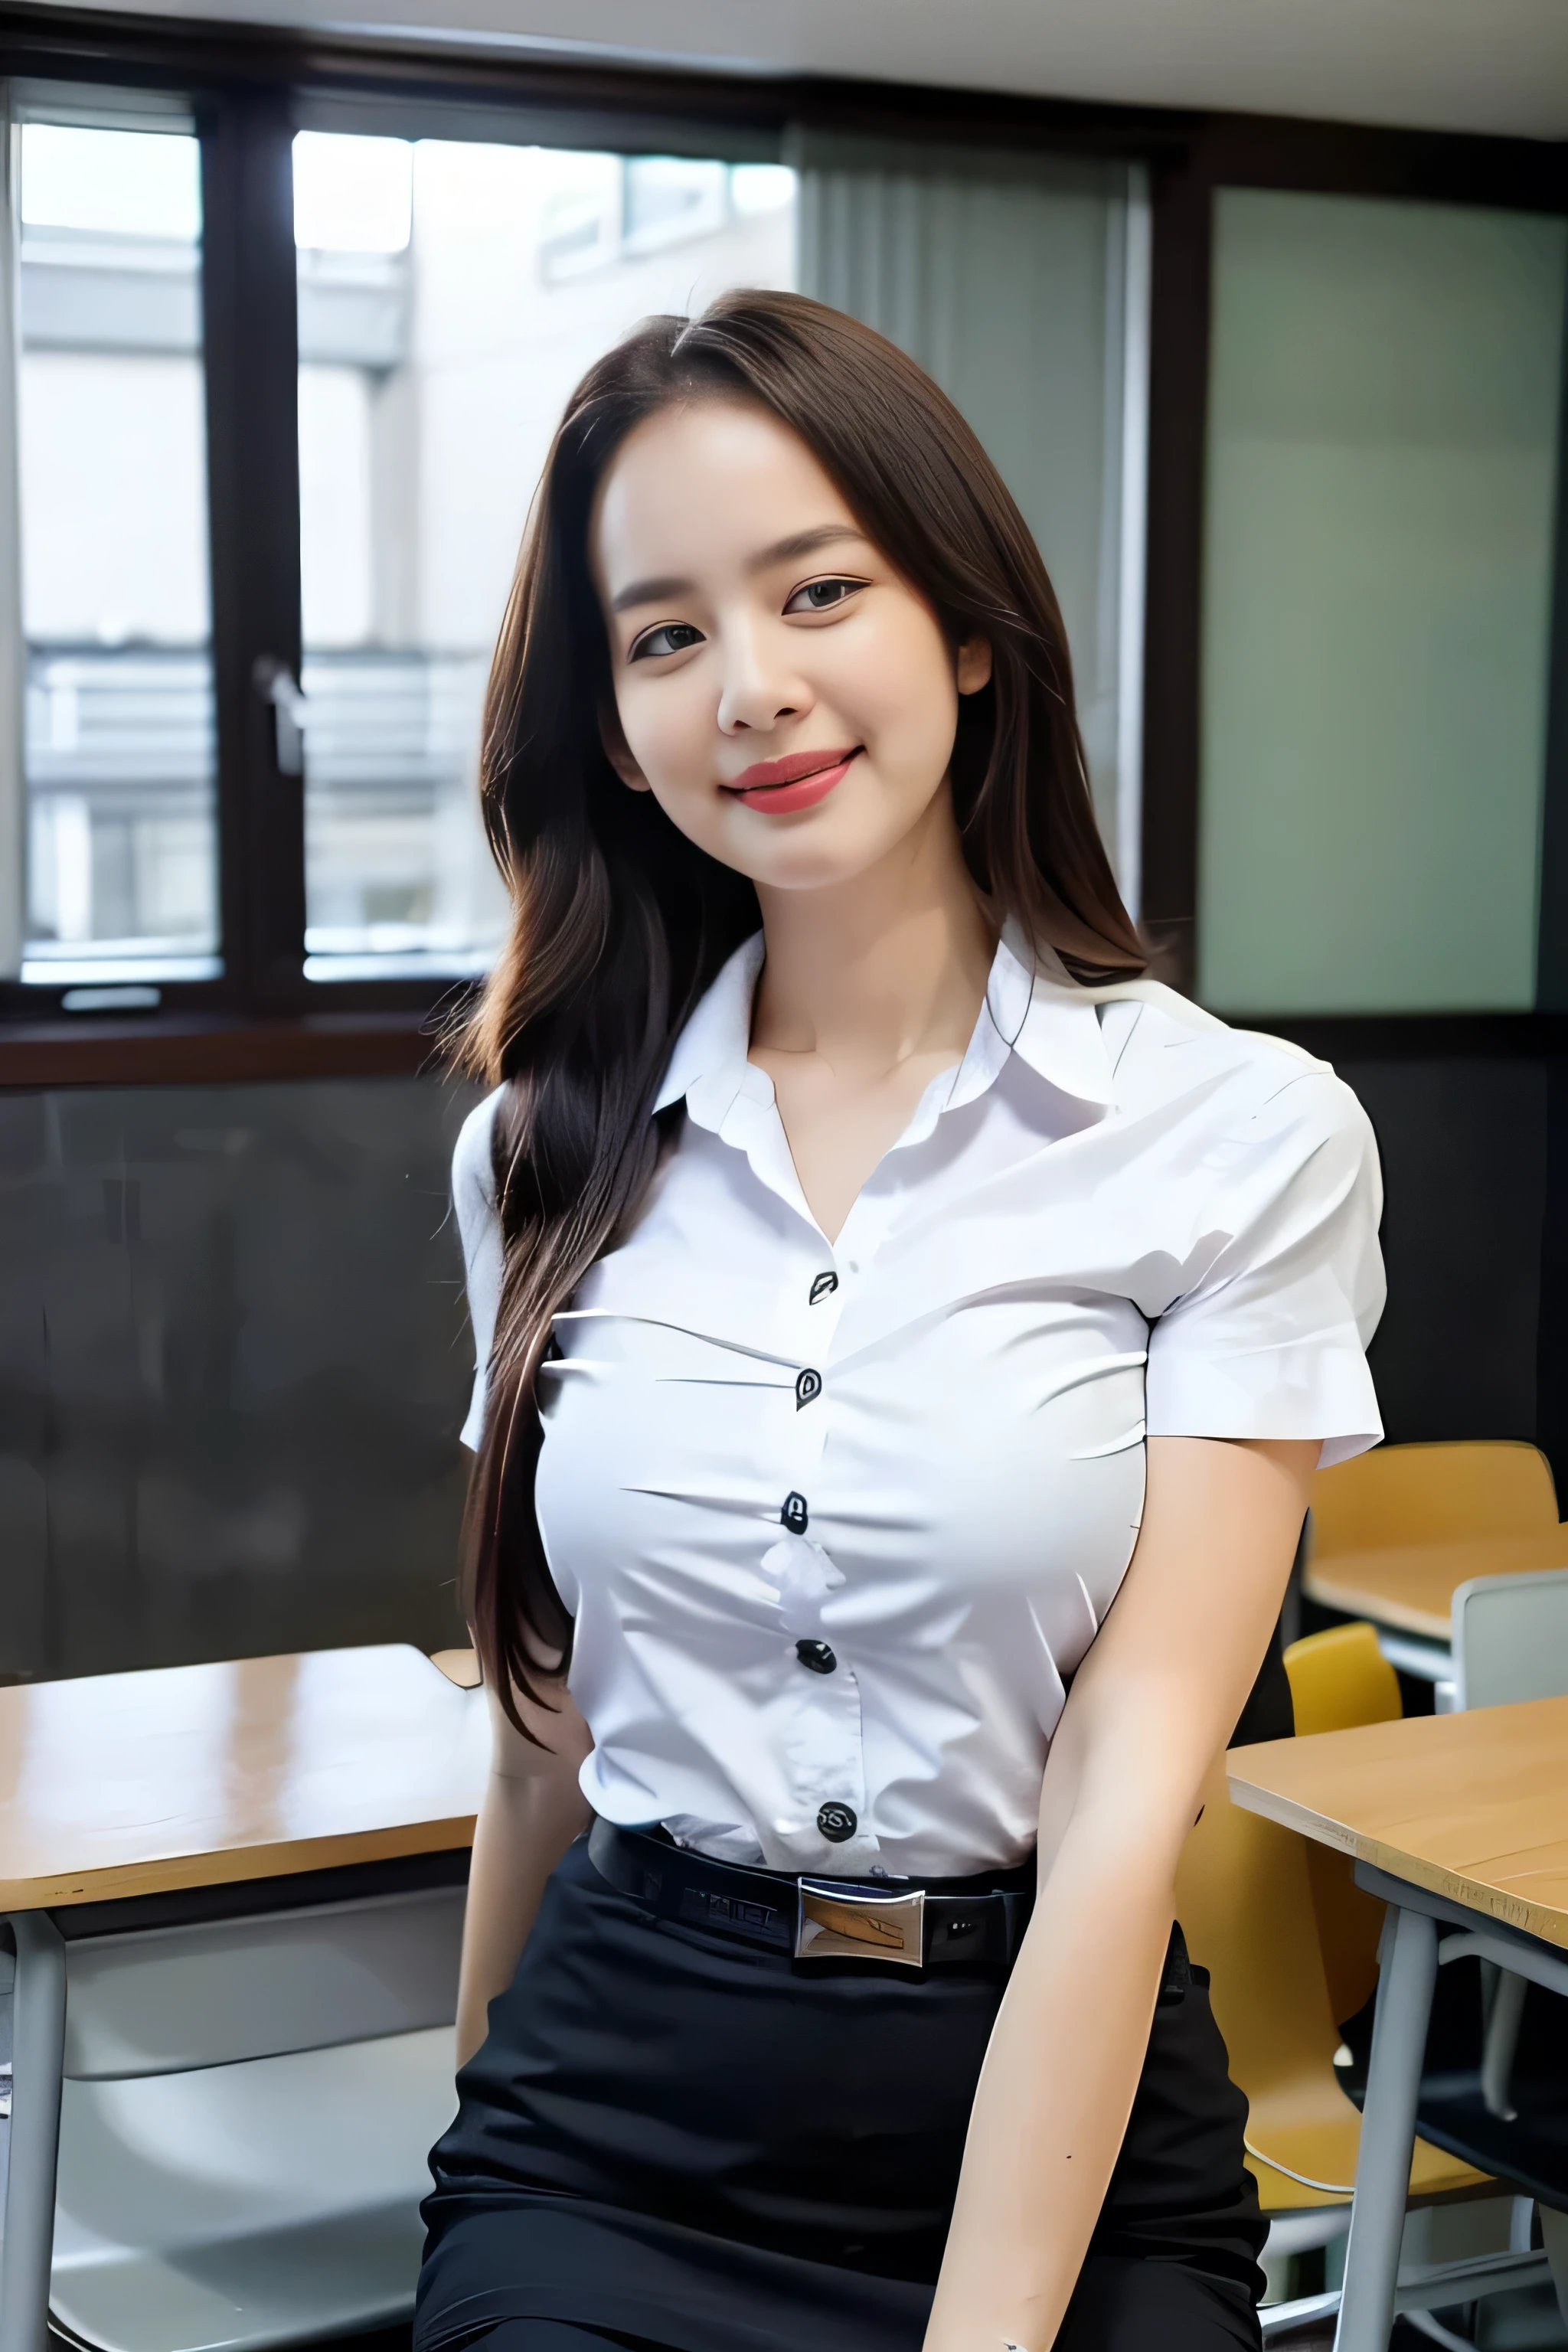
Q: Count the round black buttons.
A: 5